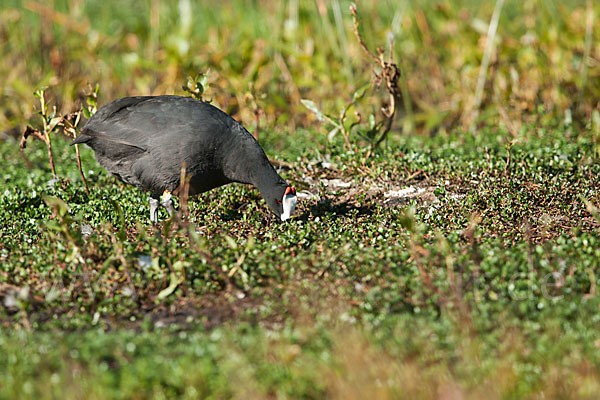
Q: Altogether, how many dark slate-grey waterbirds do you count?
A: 1